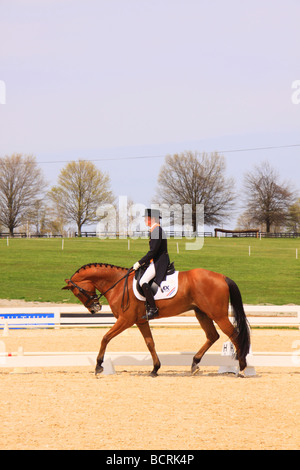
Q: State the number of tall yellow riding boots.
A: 0